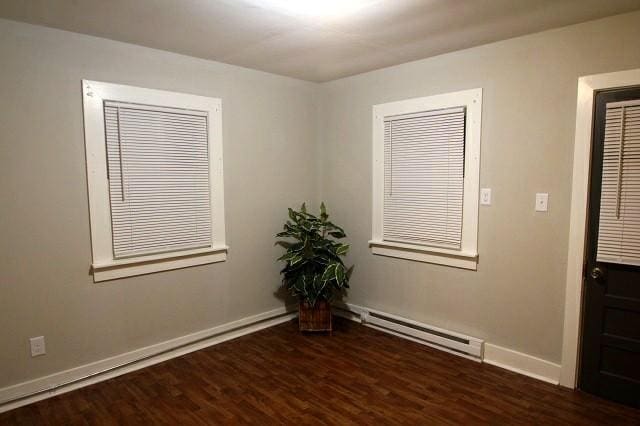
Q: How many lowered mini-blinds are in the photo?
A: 3